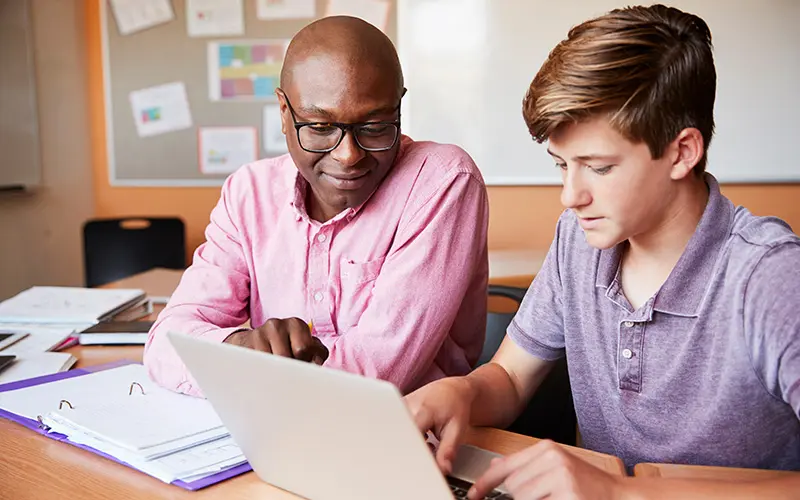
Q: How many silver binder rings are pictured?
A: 2